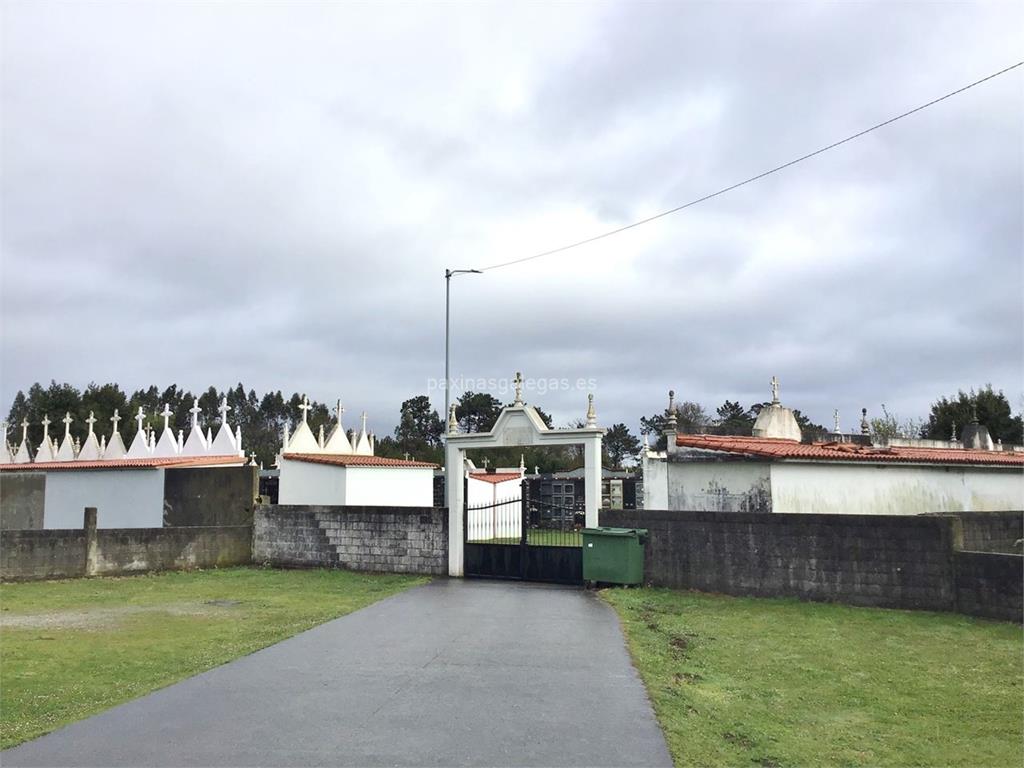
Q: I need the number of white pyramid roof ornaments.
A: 13